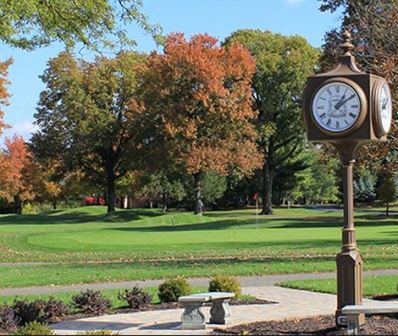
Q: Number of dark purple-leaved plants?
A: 5